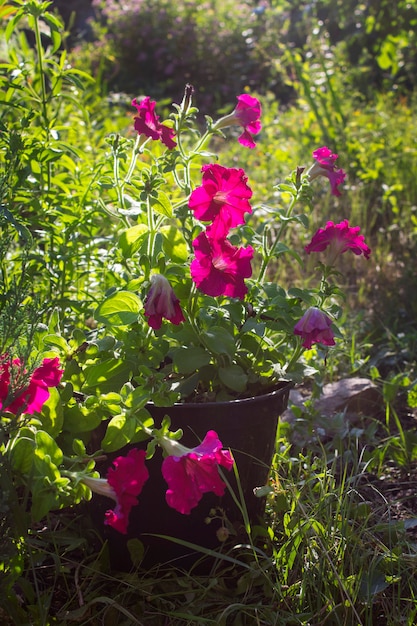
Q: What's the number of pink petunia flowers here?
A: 11